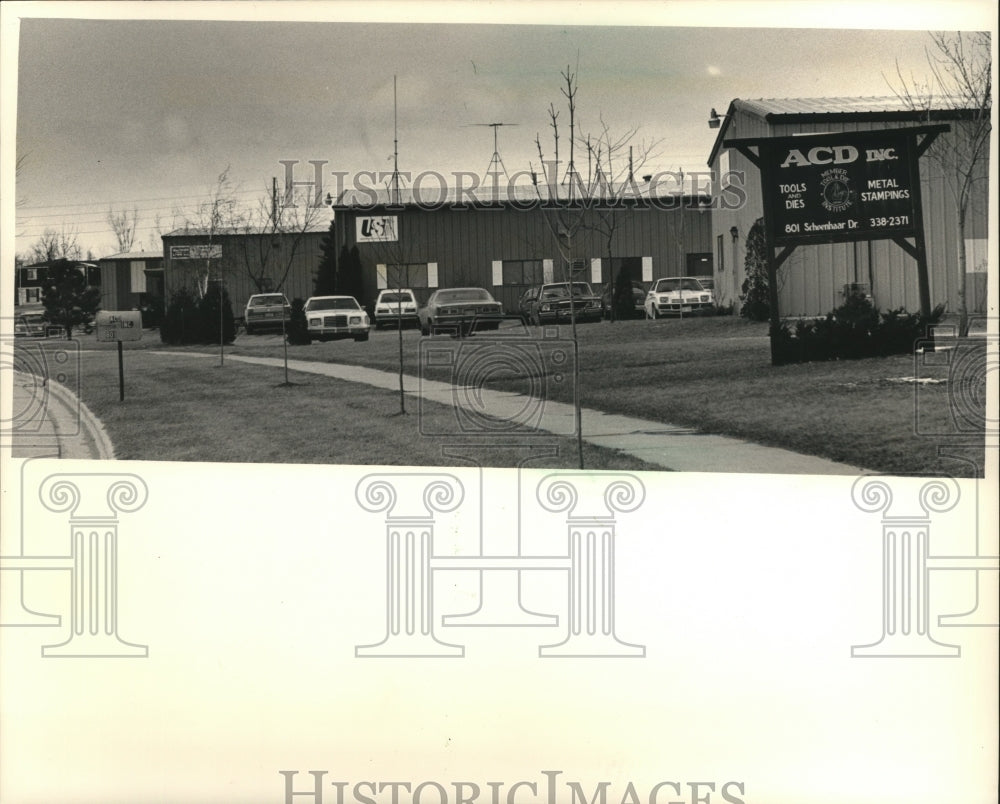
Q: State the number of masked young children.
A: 0